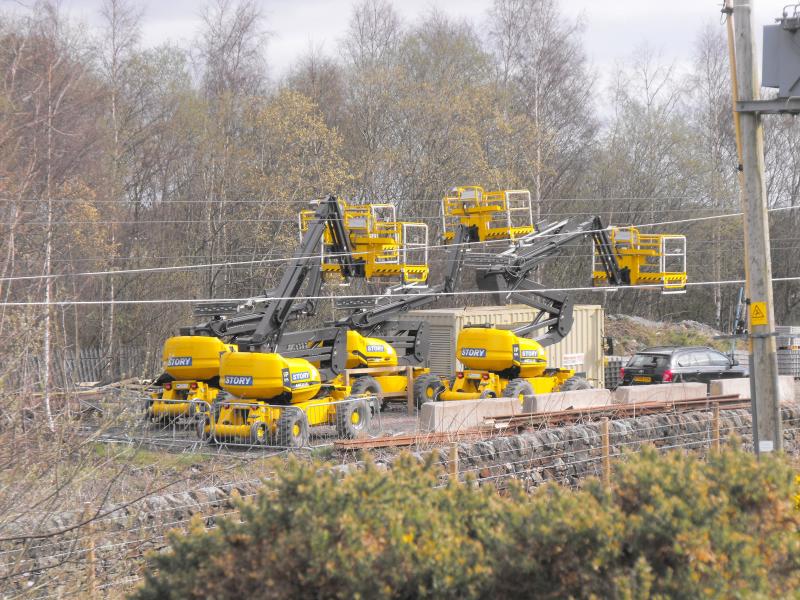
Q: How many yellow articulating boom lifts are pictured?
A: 4